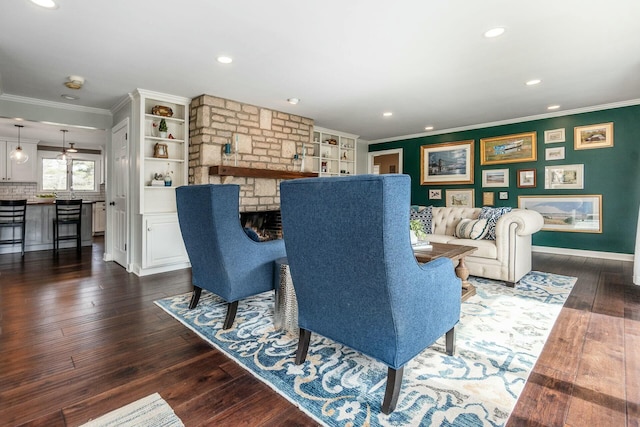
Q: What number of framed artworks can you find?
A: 13